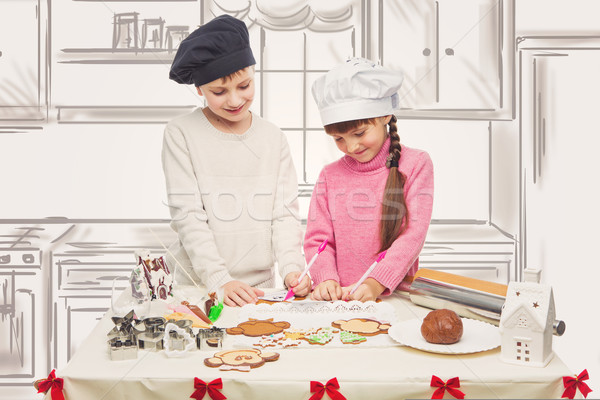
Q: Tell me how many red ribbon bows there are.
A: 5